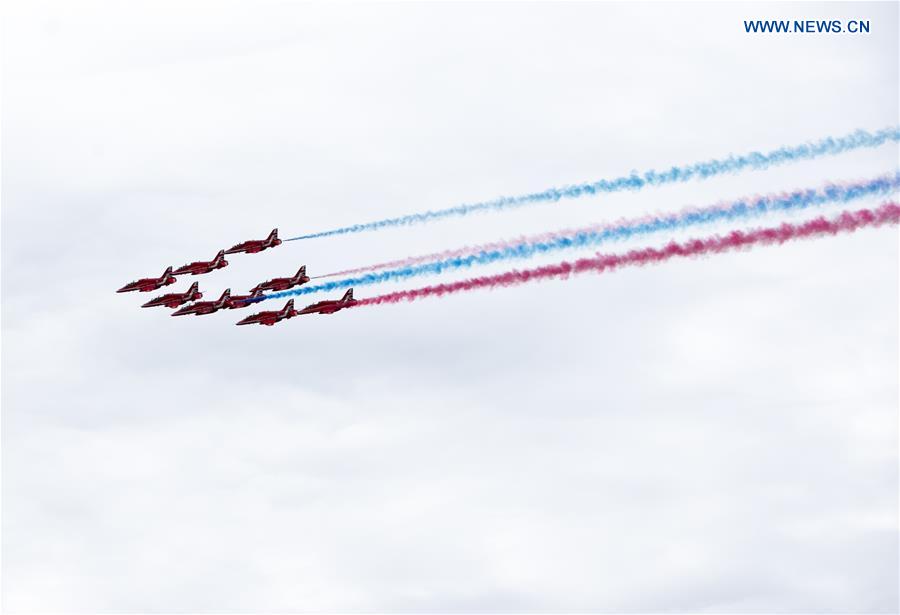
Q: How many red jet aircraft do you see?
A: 9